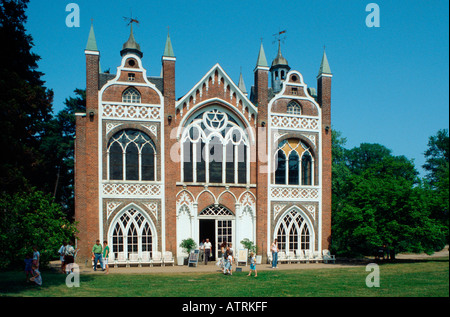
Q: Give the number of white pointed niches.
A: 2